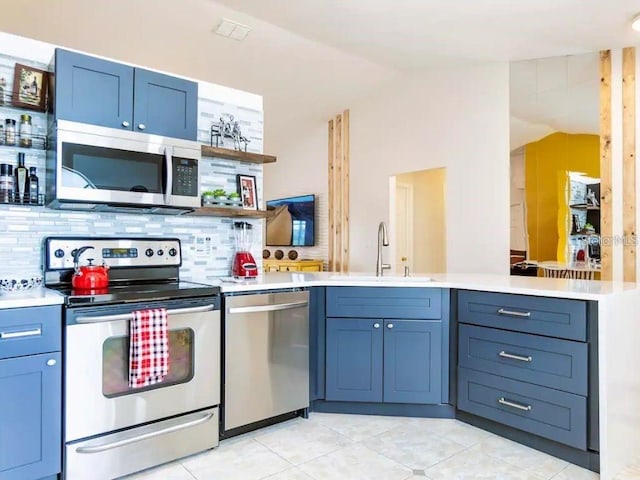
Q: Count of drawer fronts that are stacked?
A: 3